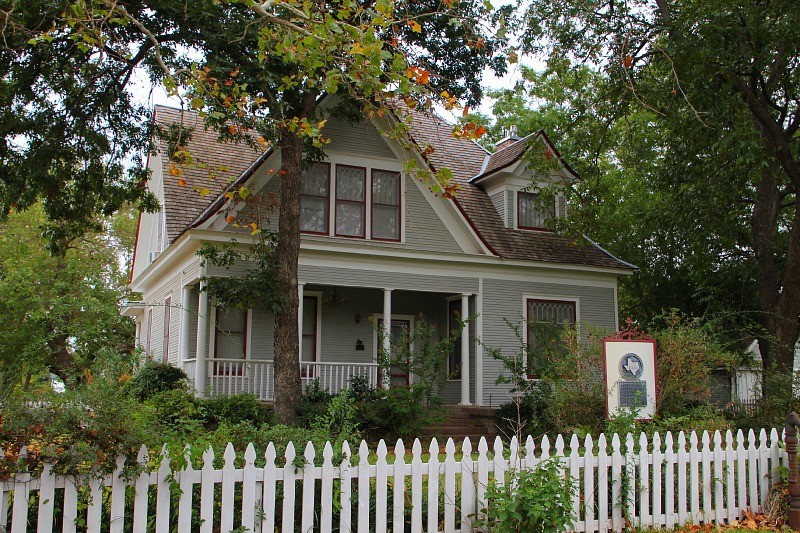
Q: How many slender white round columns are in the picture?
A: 5